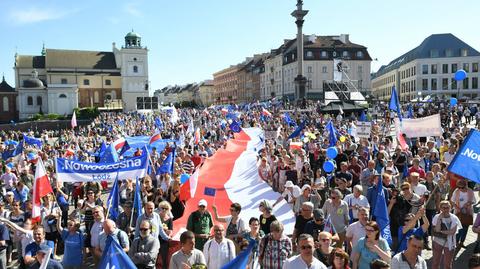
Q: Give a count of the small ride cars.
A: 0